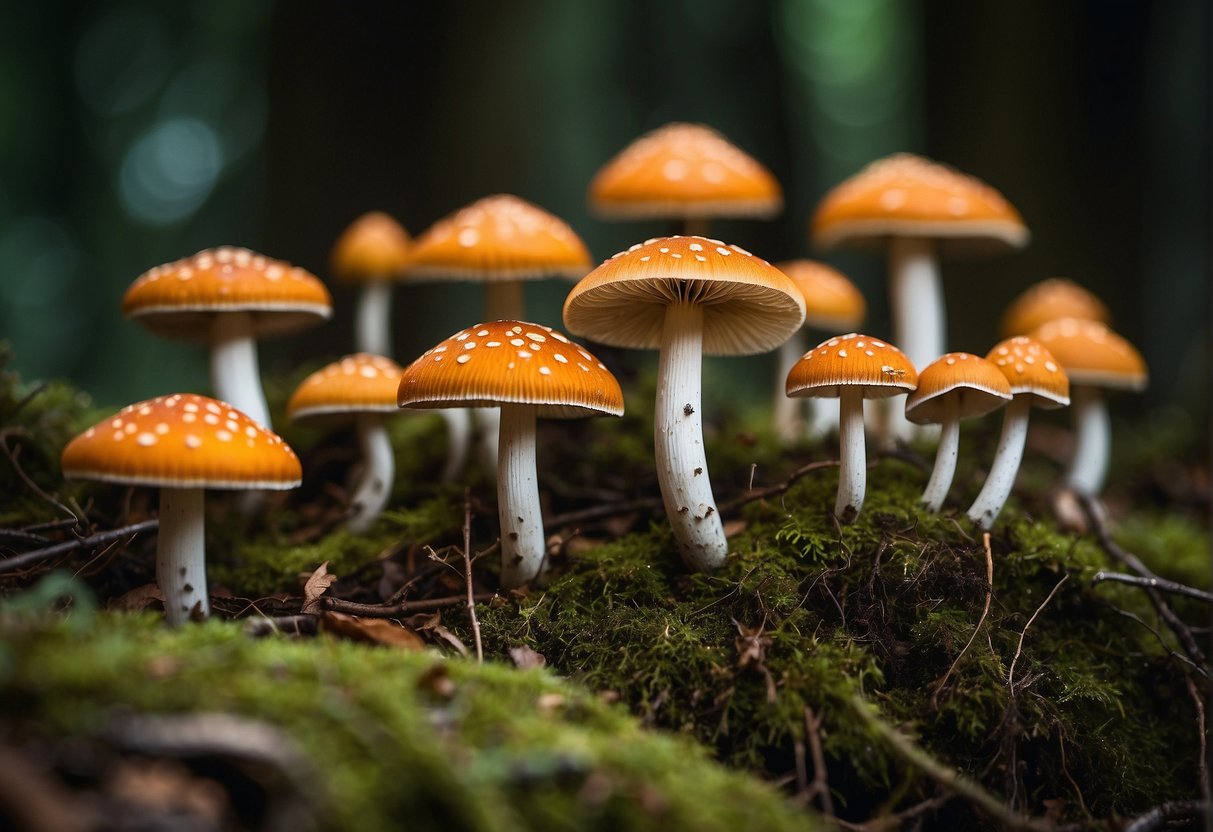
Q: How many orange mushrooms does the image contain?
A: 15